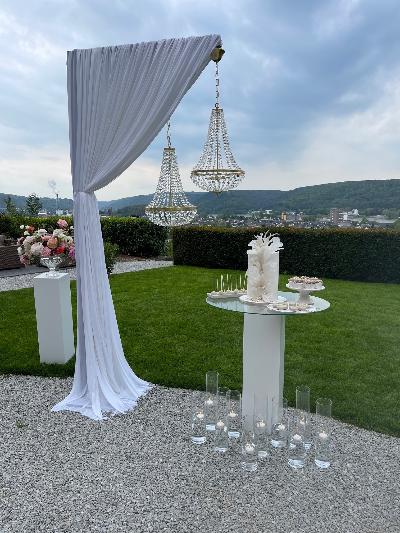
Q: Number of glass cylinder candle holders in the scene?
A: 10